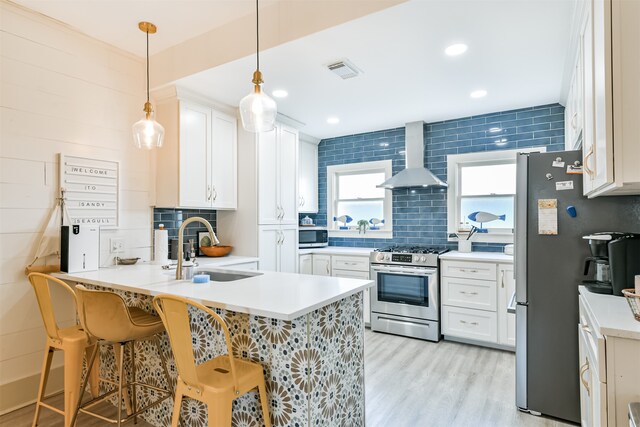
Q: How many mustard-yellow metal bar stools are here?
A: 2